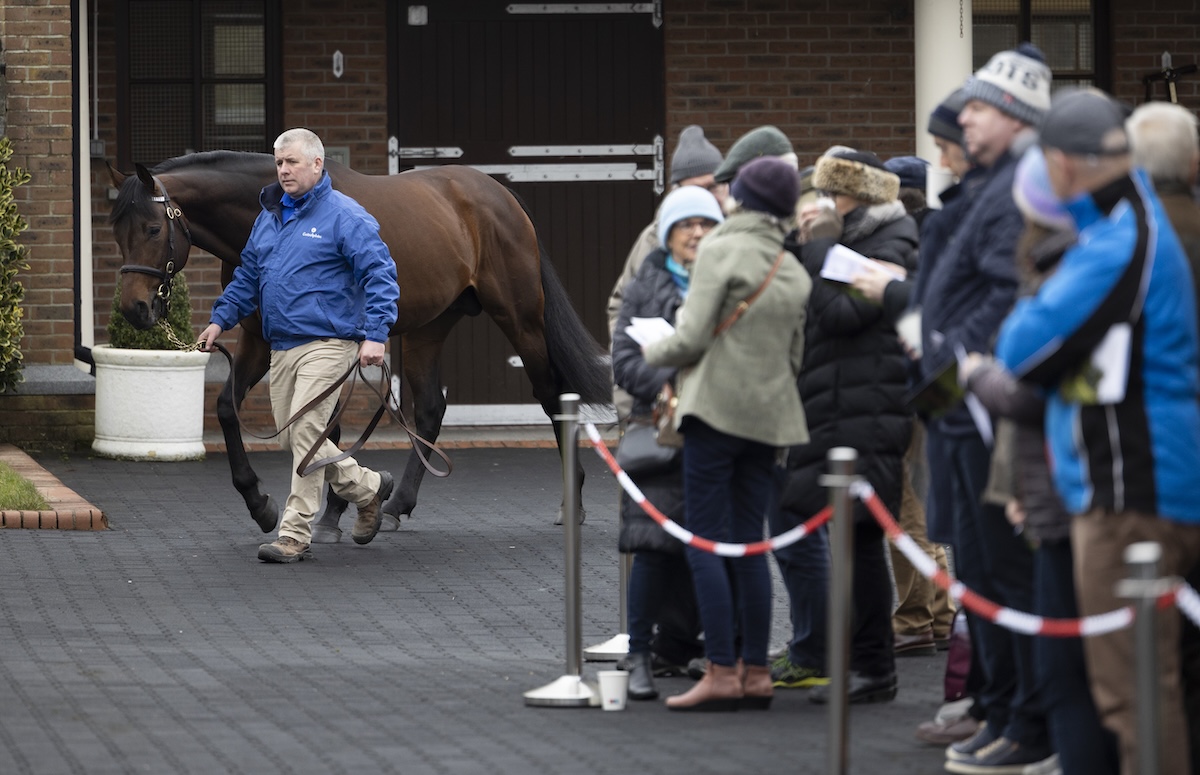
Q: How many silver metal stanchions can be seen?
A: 4